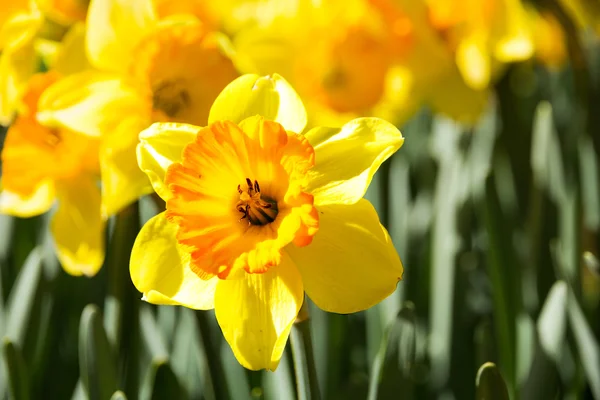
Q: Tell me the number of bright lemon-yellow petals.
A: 6